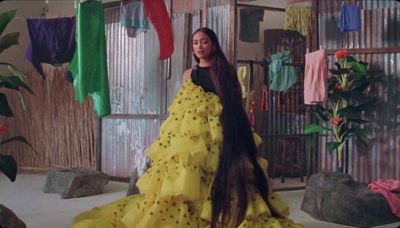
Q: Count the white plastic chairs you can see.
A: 0